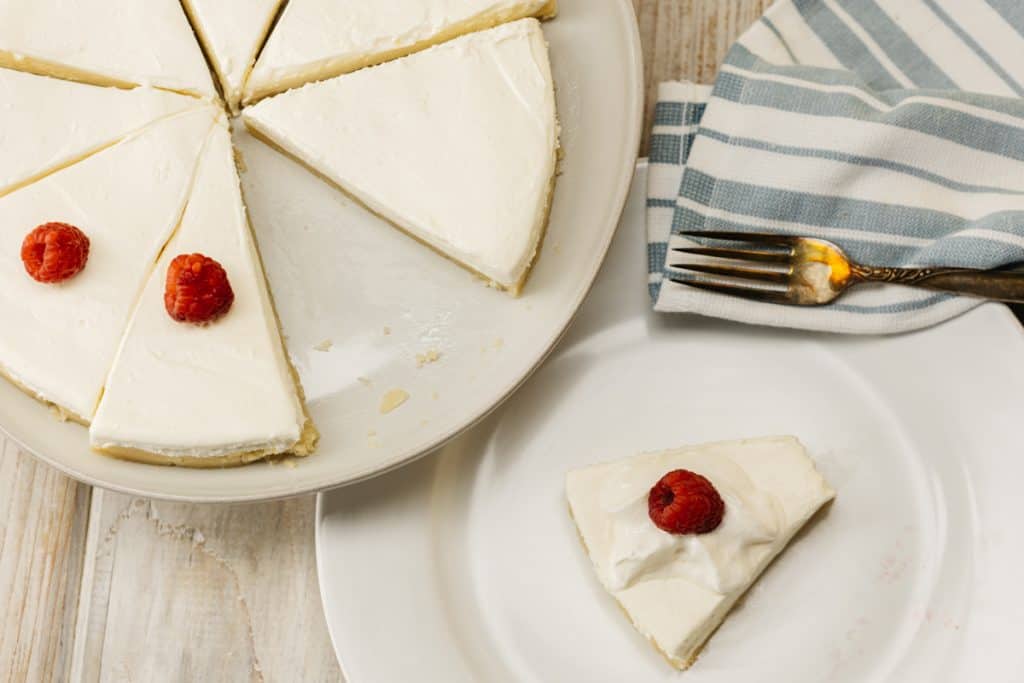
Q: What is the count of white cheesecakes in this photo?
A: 8